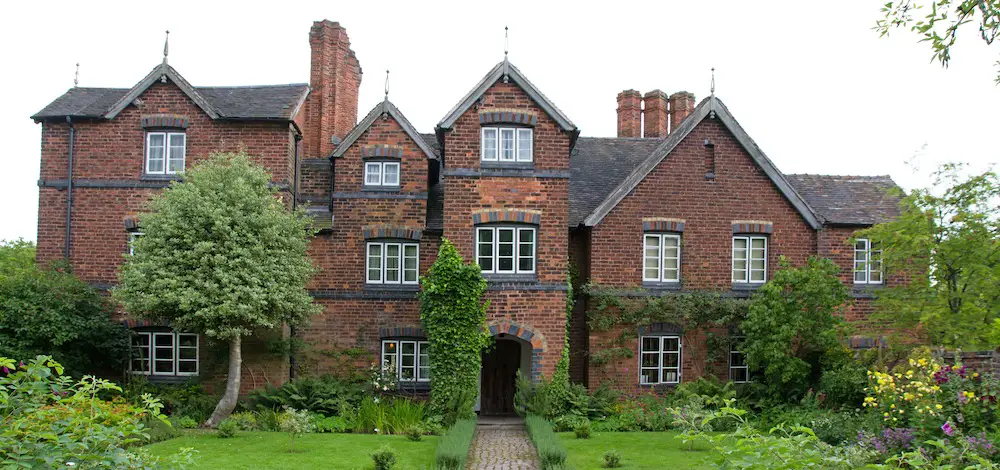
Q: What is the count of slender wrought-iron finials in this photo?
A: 5